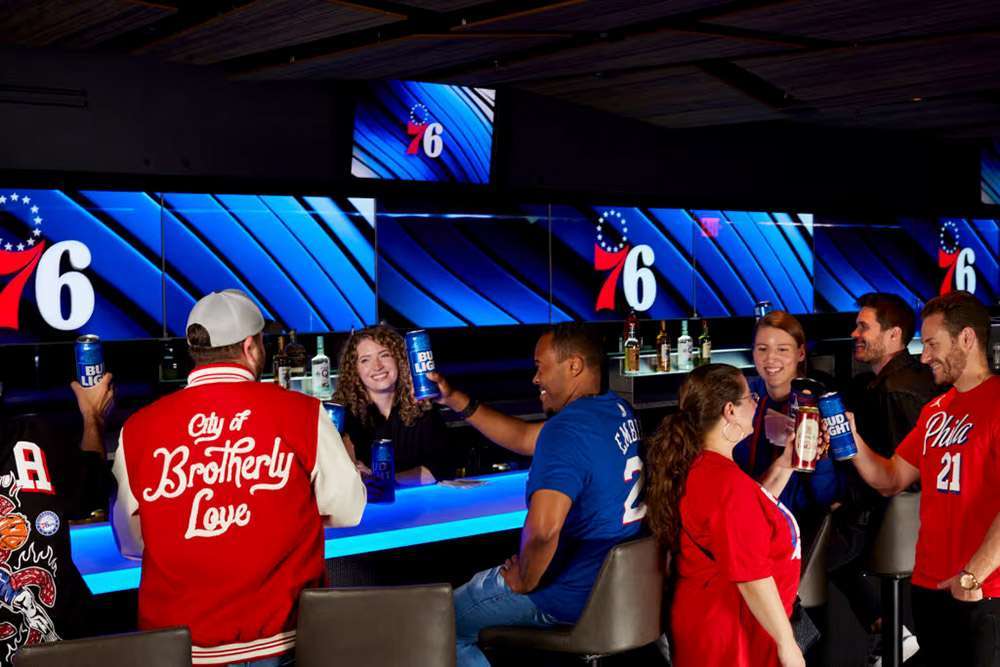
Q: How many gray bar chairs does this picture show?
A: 5